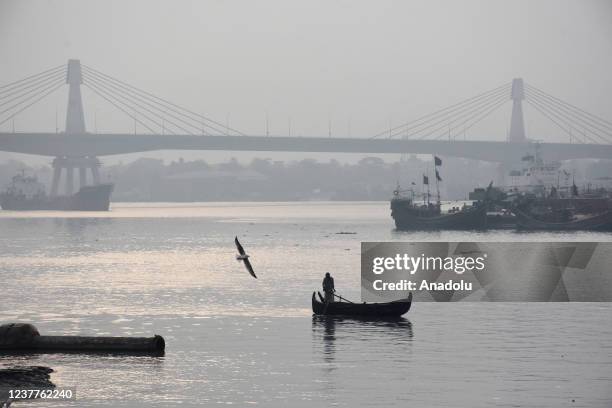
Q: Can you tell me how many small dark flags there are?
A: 3